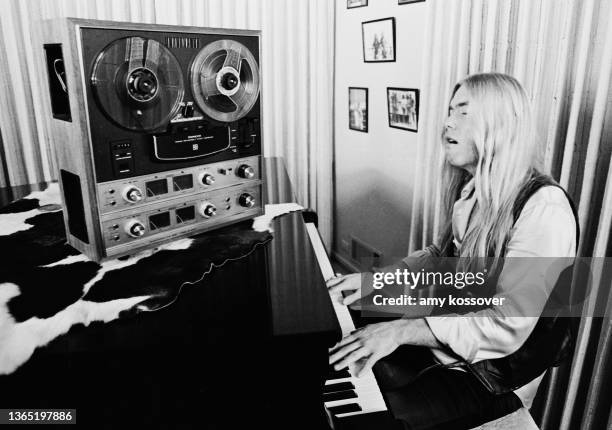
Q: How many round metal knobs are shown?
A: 6